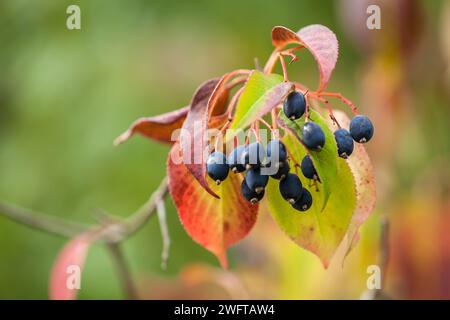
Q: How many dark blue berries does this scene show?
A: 14